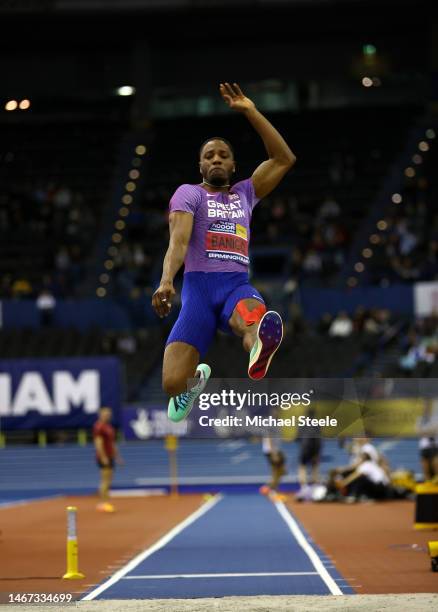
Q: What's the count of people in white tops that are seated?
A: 2